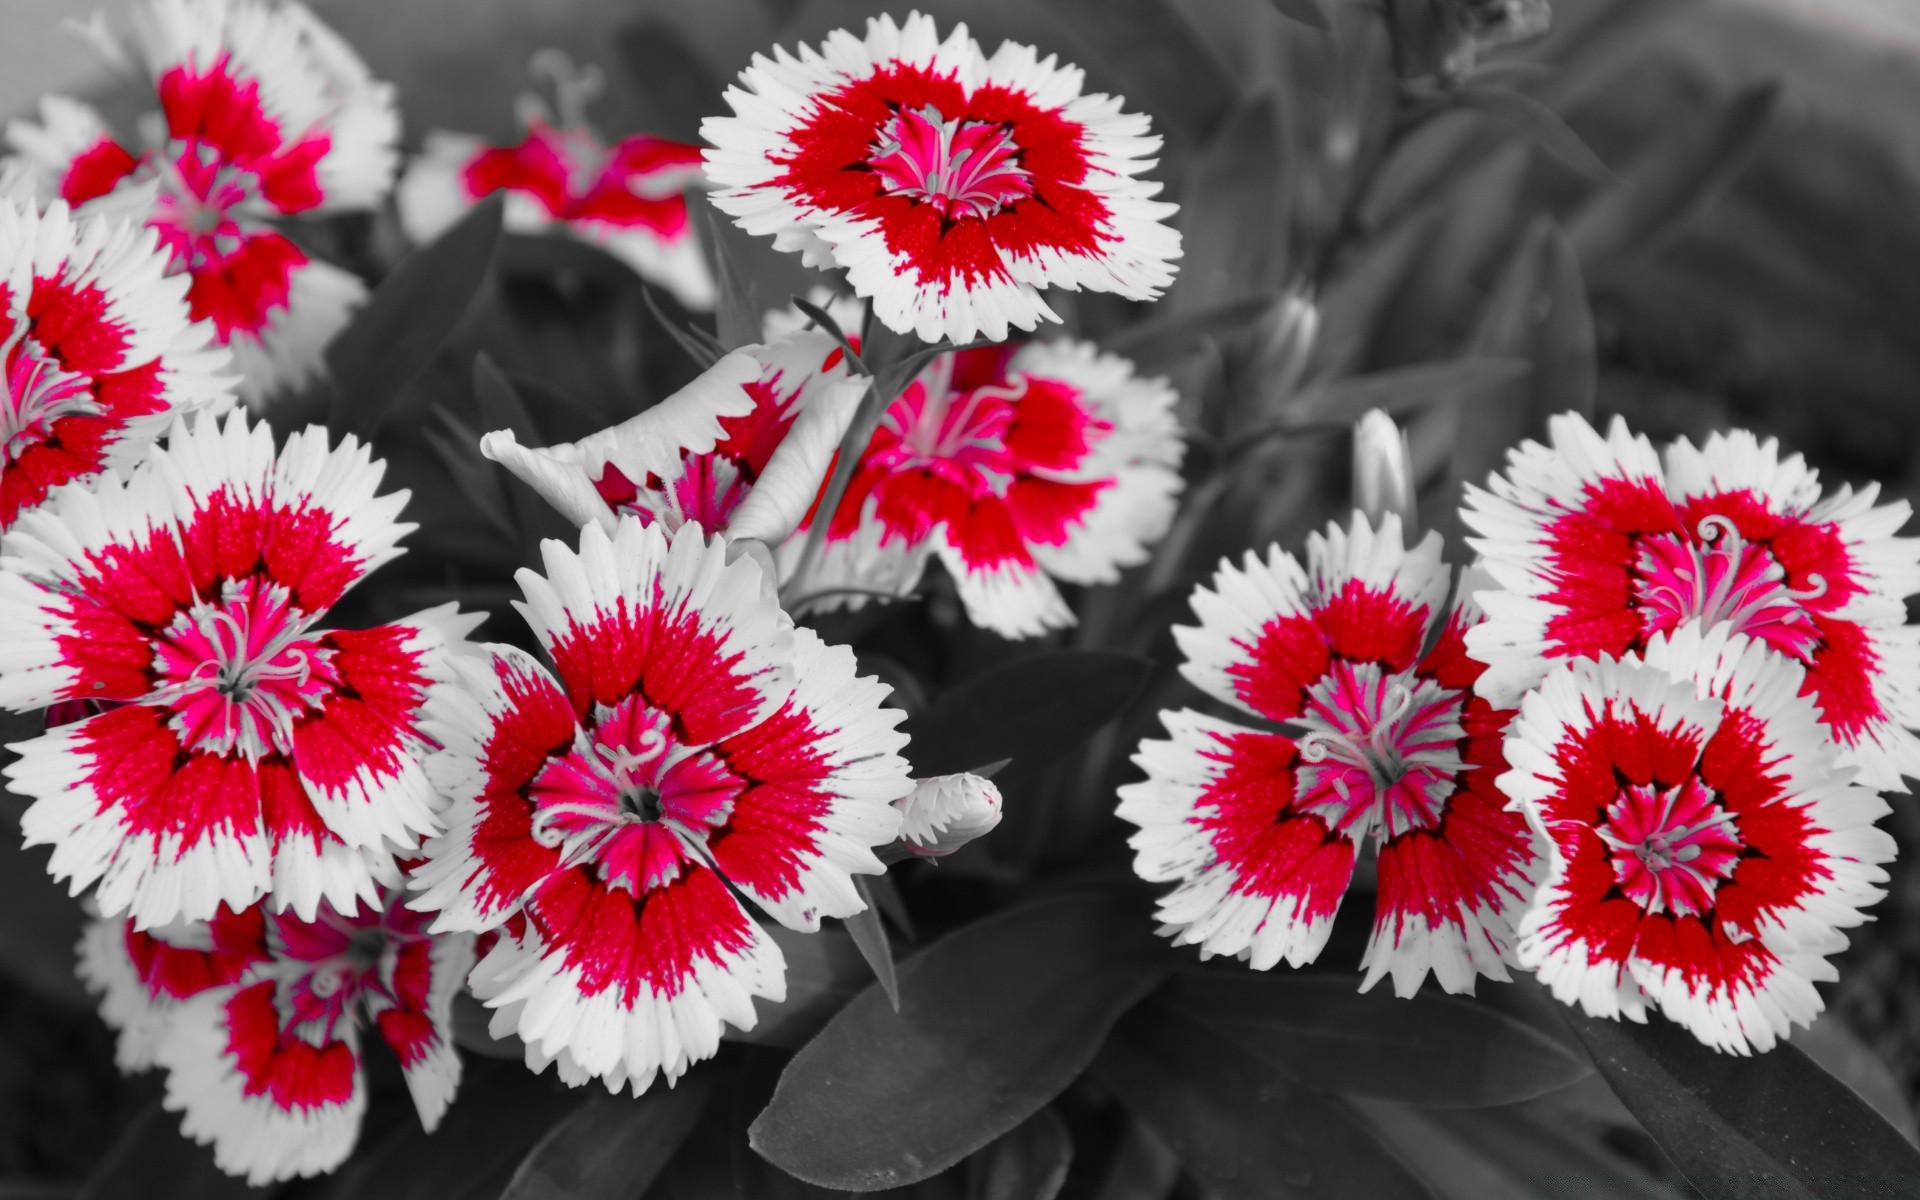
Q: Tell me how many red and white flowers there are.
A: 12